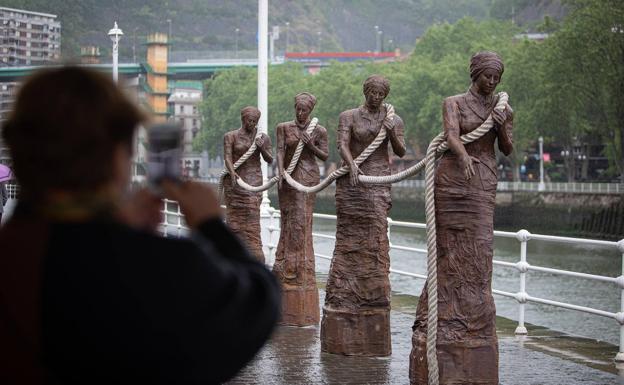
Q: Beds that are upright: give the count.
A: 0